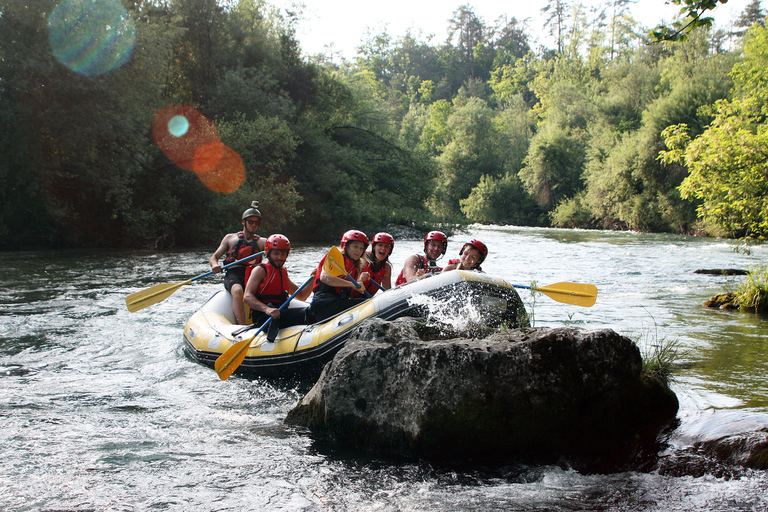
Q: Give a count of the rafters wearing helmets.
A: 6